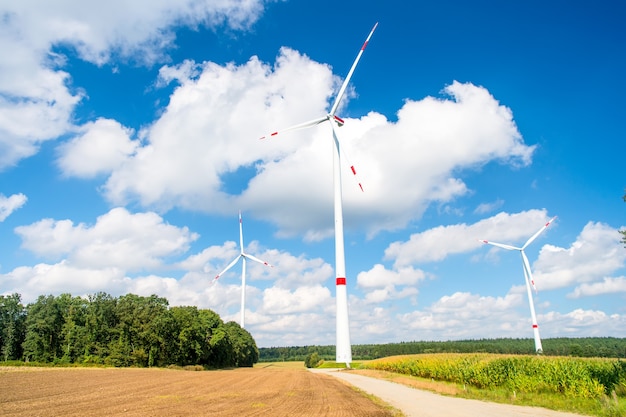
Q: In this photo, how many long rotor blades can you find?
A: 9